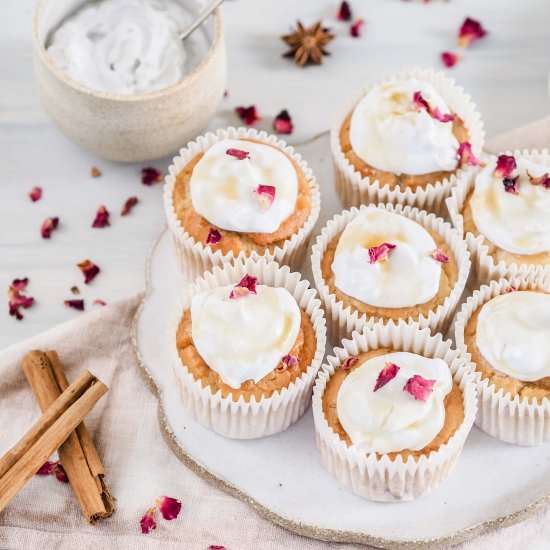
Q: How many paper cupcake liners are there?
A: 7